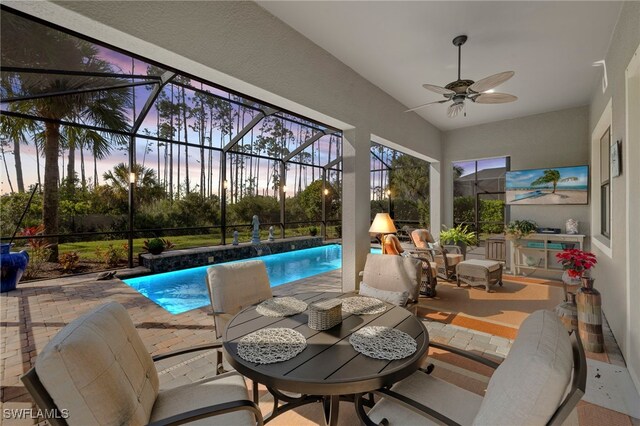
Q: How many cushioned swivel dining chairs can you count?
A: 4